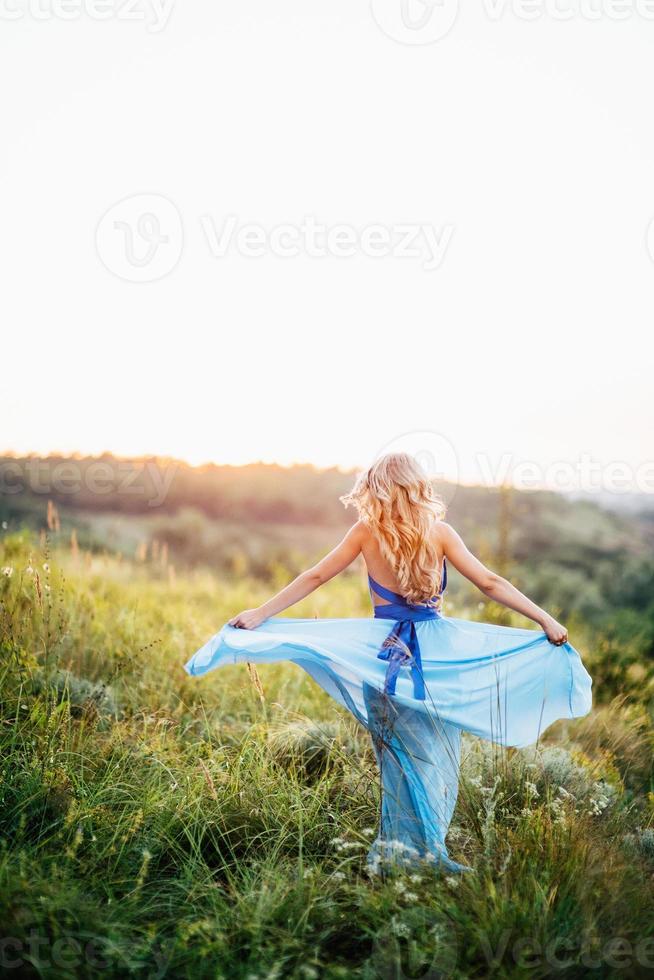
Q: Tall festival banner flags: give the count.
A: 0